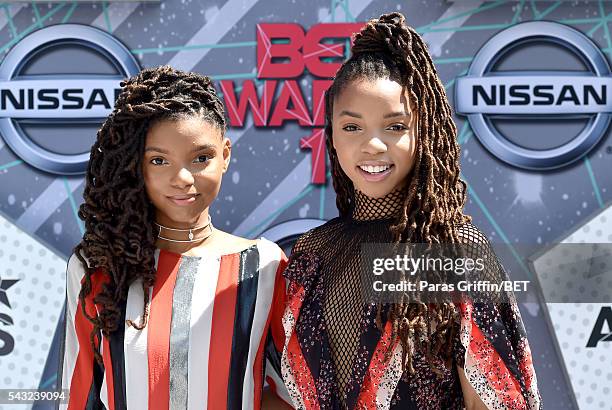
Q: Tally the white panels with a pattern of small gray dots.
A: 2